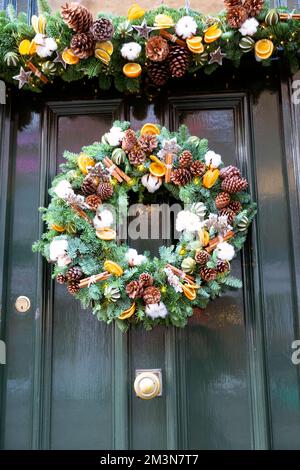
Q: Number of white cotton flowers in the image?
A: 14